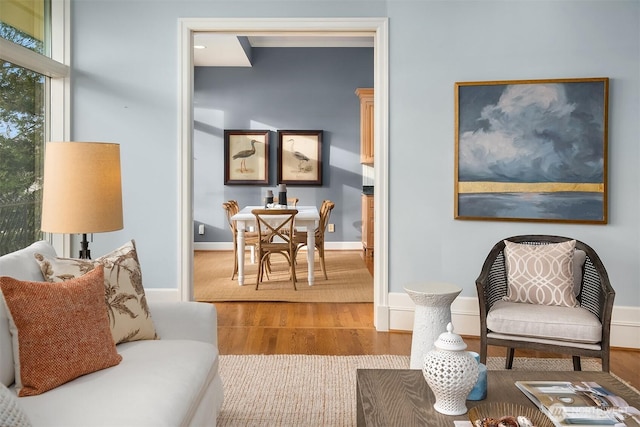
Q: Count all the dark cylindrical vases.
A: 2